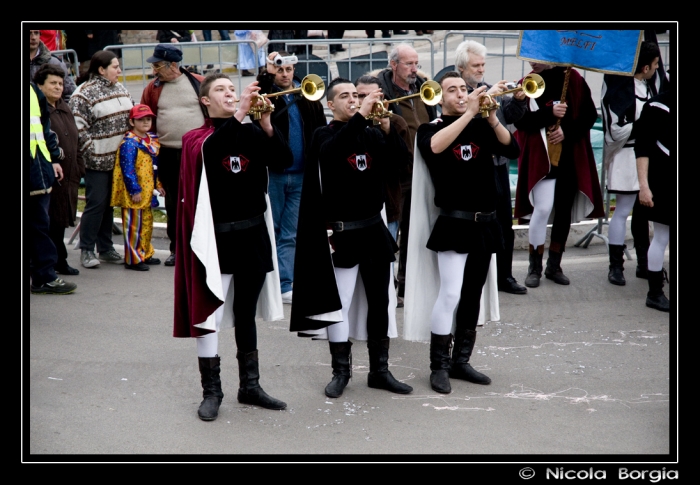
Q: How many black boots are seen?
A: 11